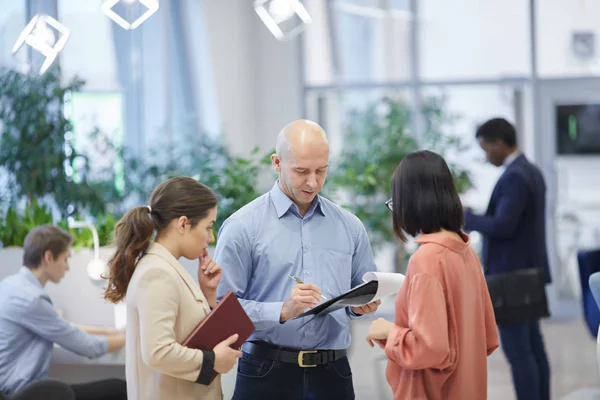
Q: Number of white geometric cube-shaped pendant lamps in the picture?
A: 3